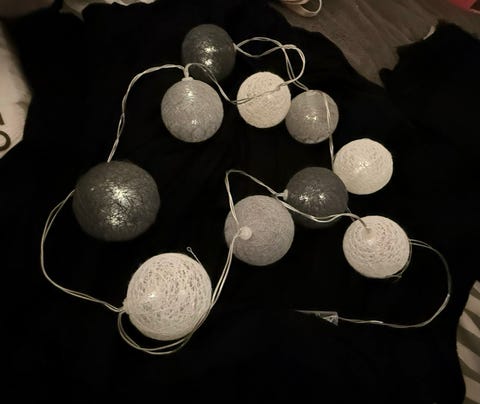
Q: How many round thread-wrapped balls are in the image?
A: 10